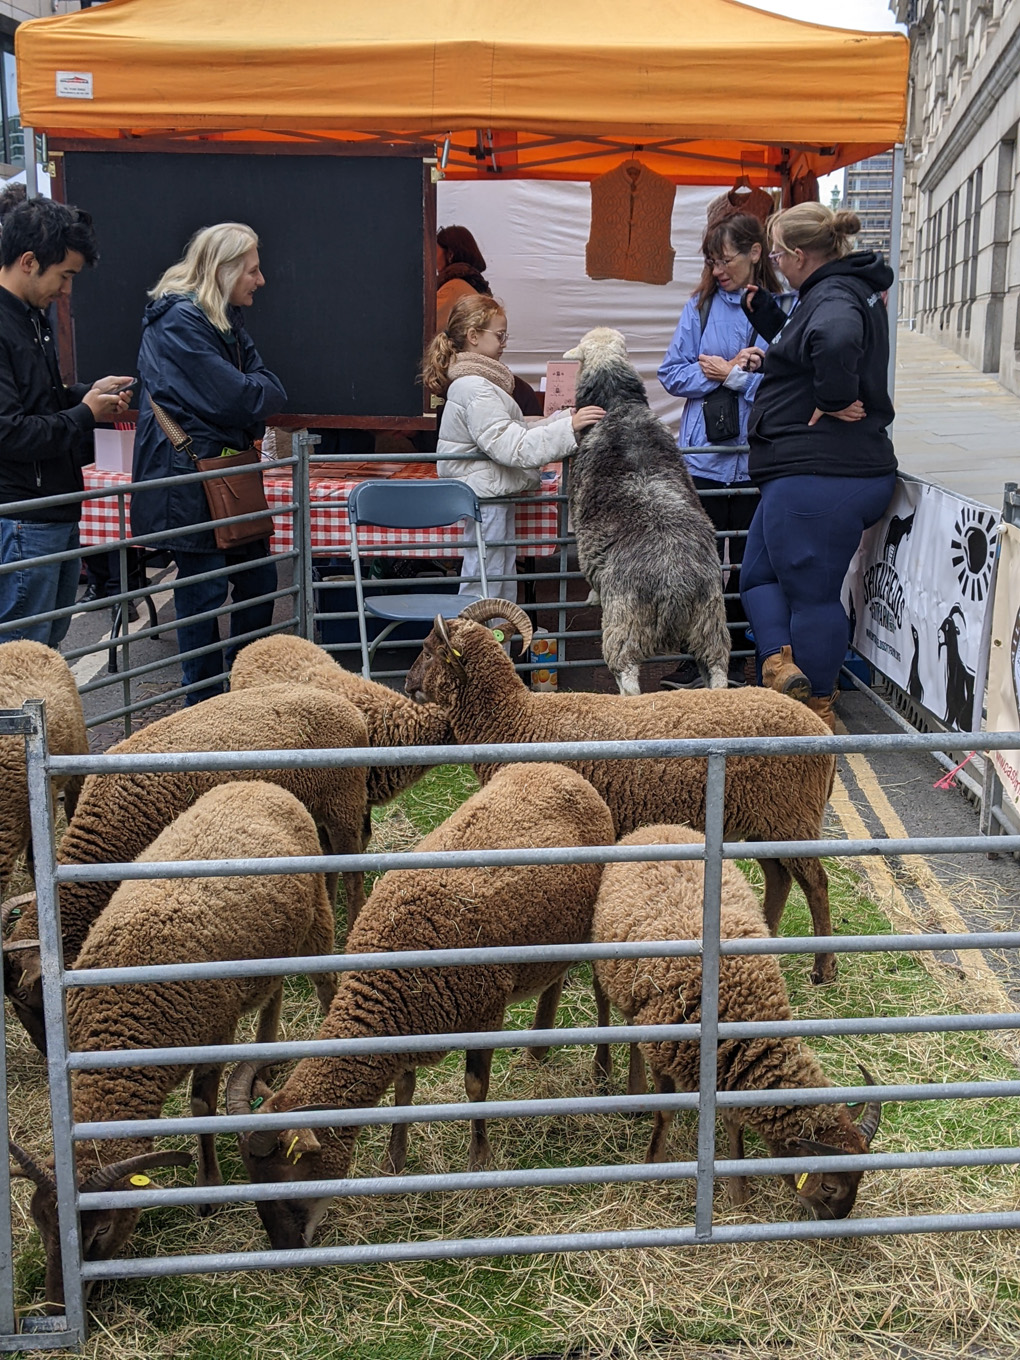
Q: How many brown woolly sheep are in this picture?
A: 7